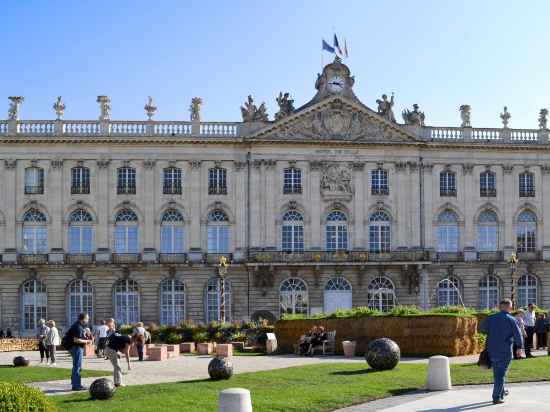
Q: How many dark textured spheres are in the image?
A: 4